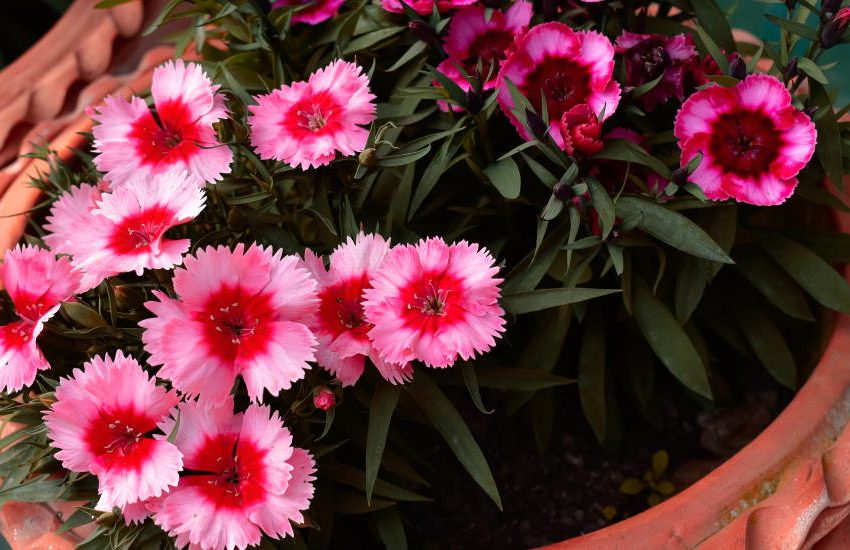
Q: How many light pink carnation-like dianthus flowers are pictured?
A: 9